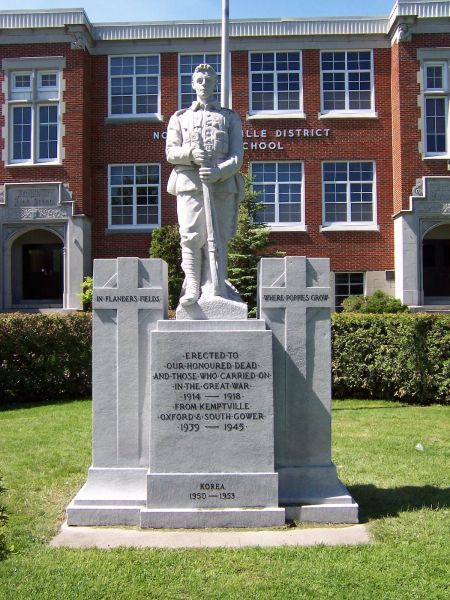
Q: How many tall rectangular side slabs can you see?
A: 2